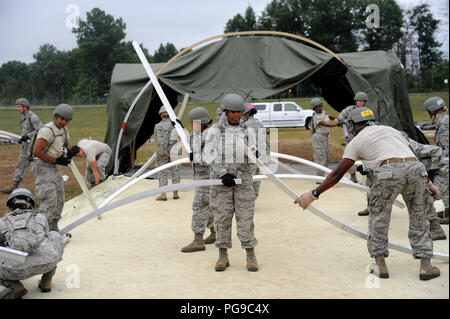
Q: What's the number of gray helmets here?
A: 11